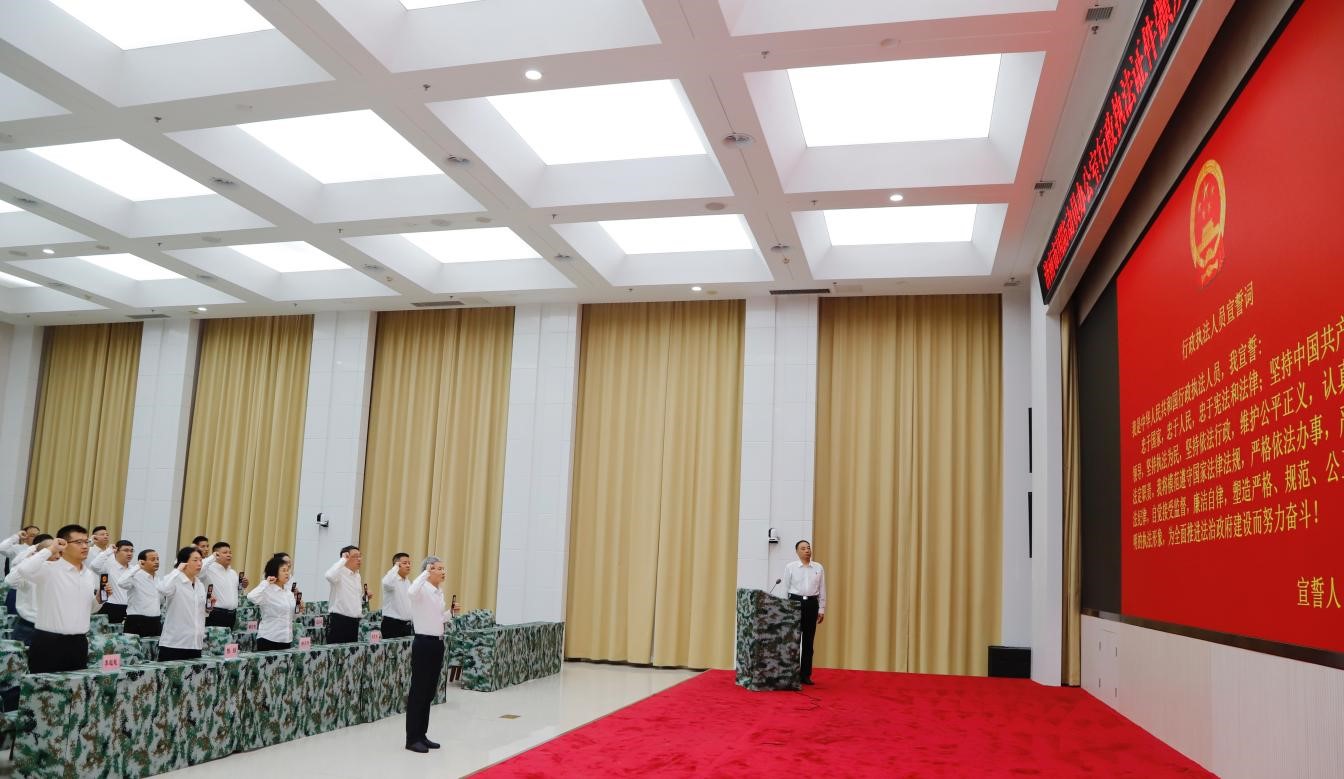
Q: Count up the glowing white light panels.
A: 13